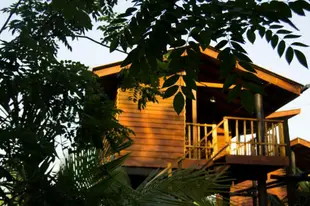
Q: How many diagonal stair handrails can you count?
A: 2